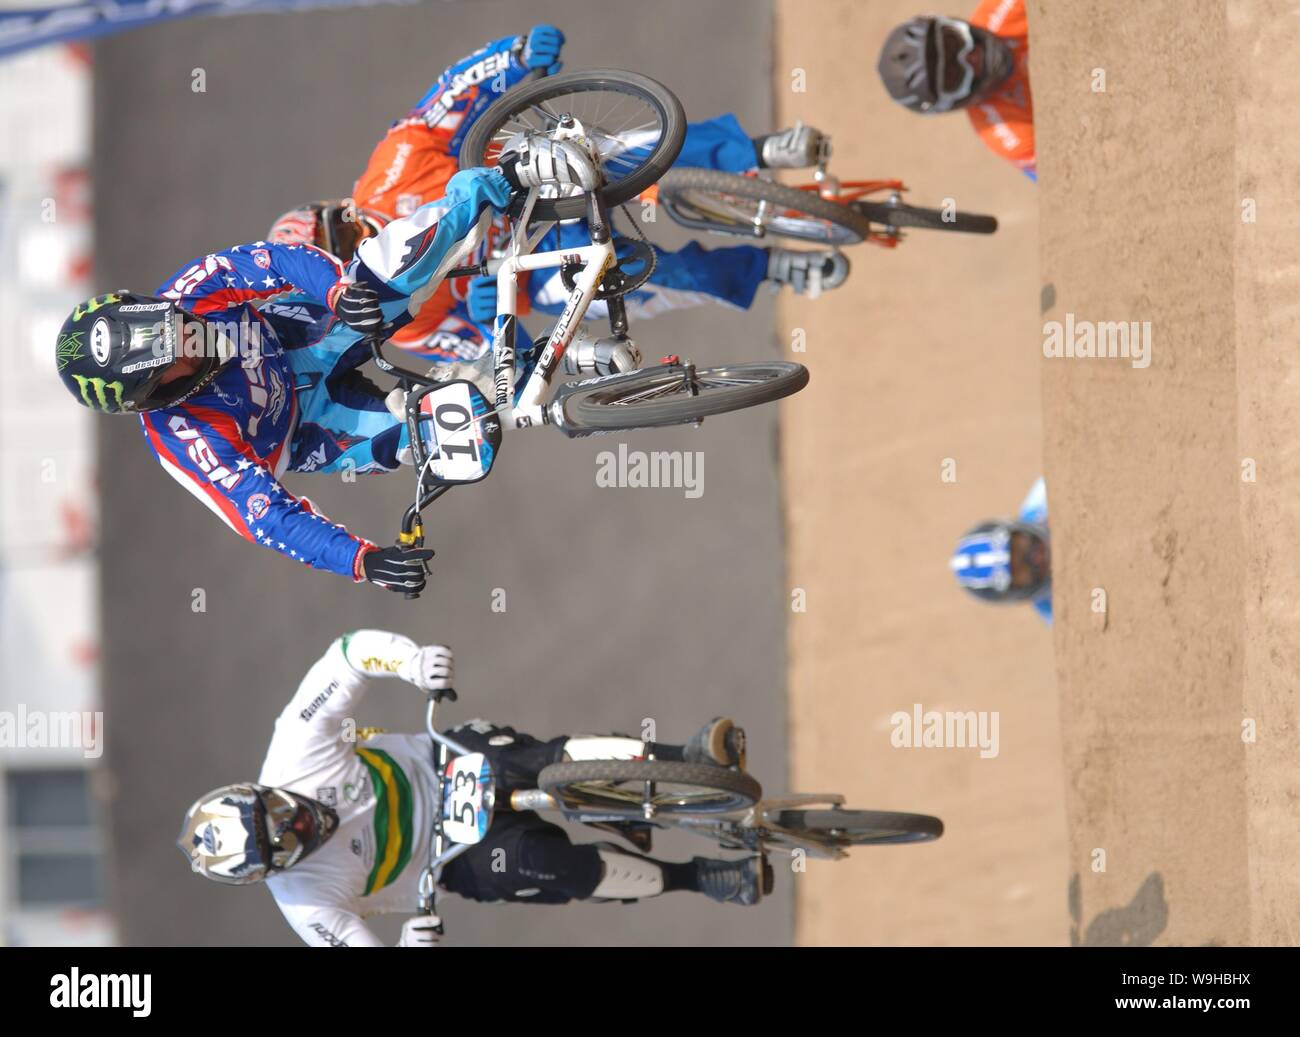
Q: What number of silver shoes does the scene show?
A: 4